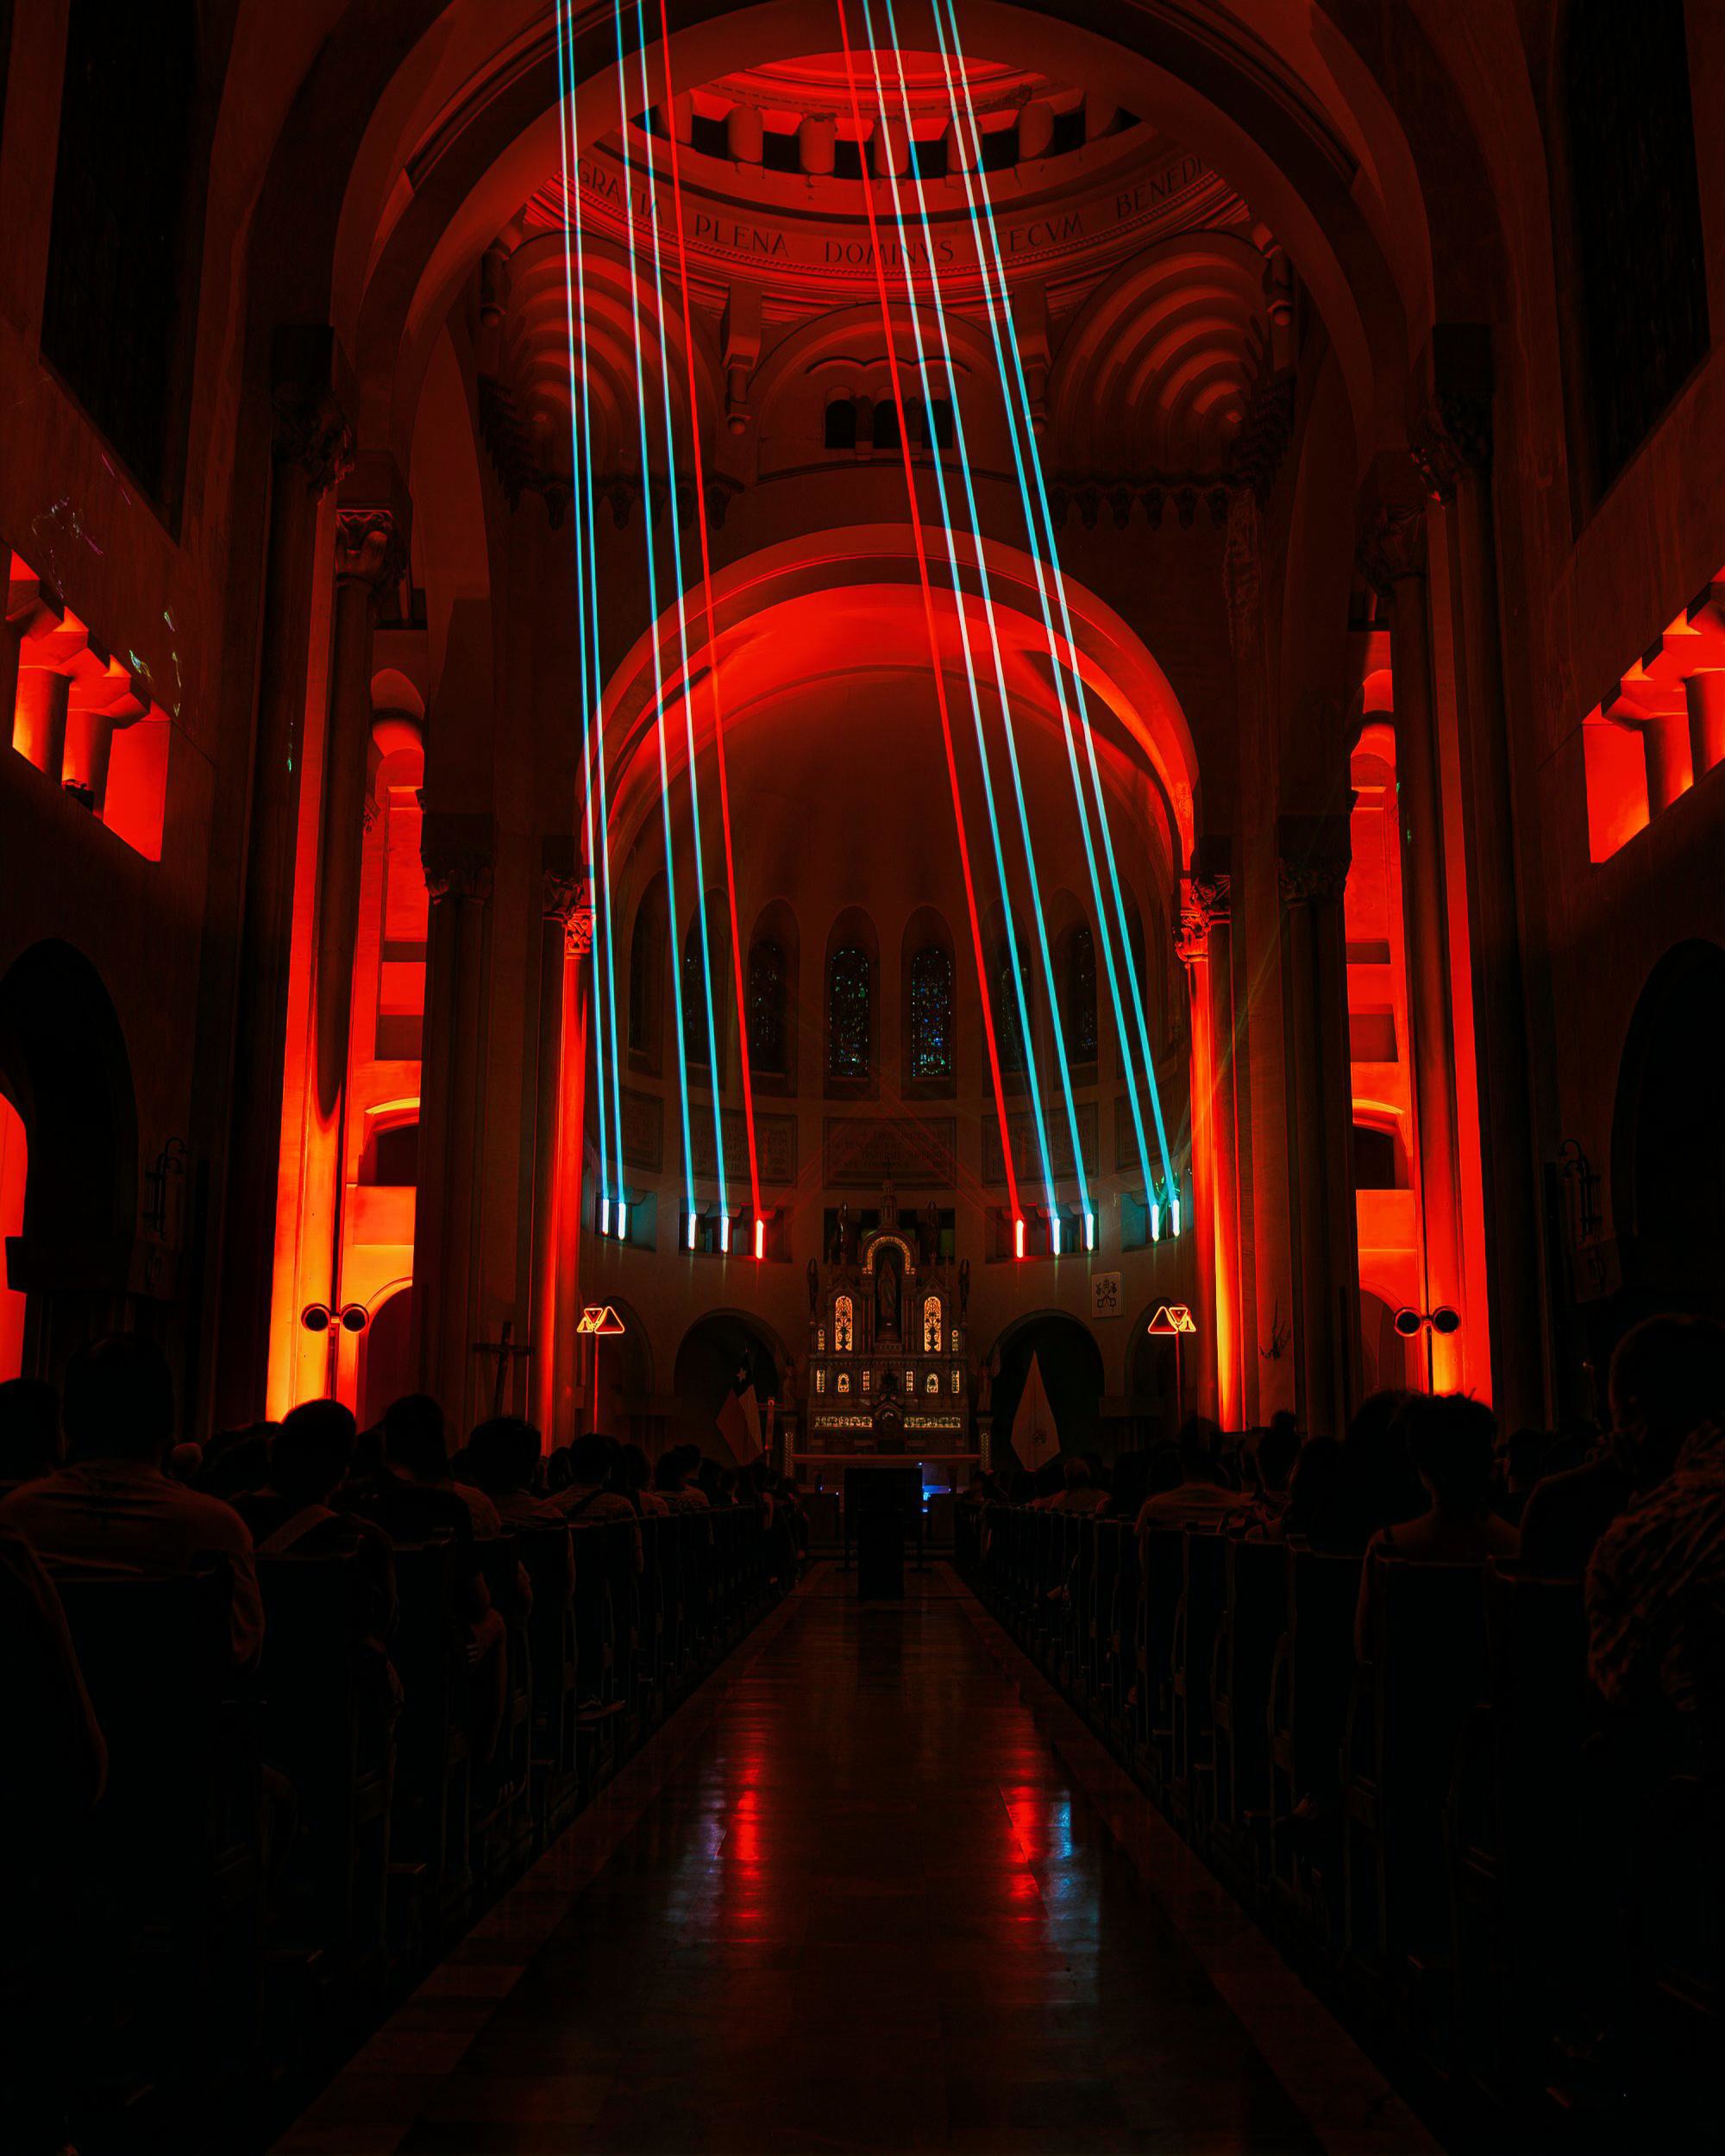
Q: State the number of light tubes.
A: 10